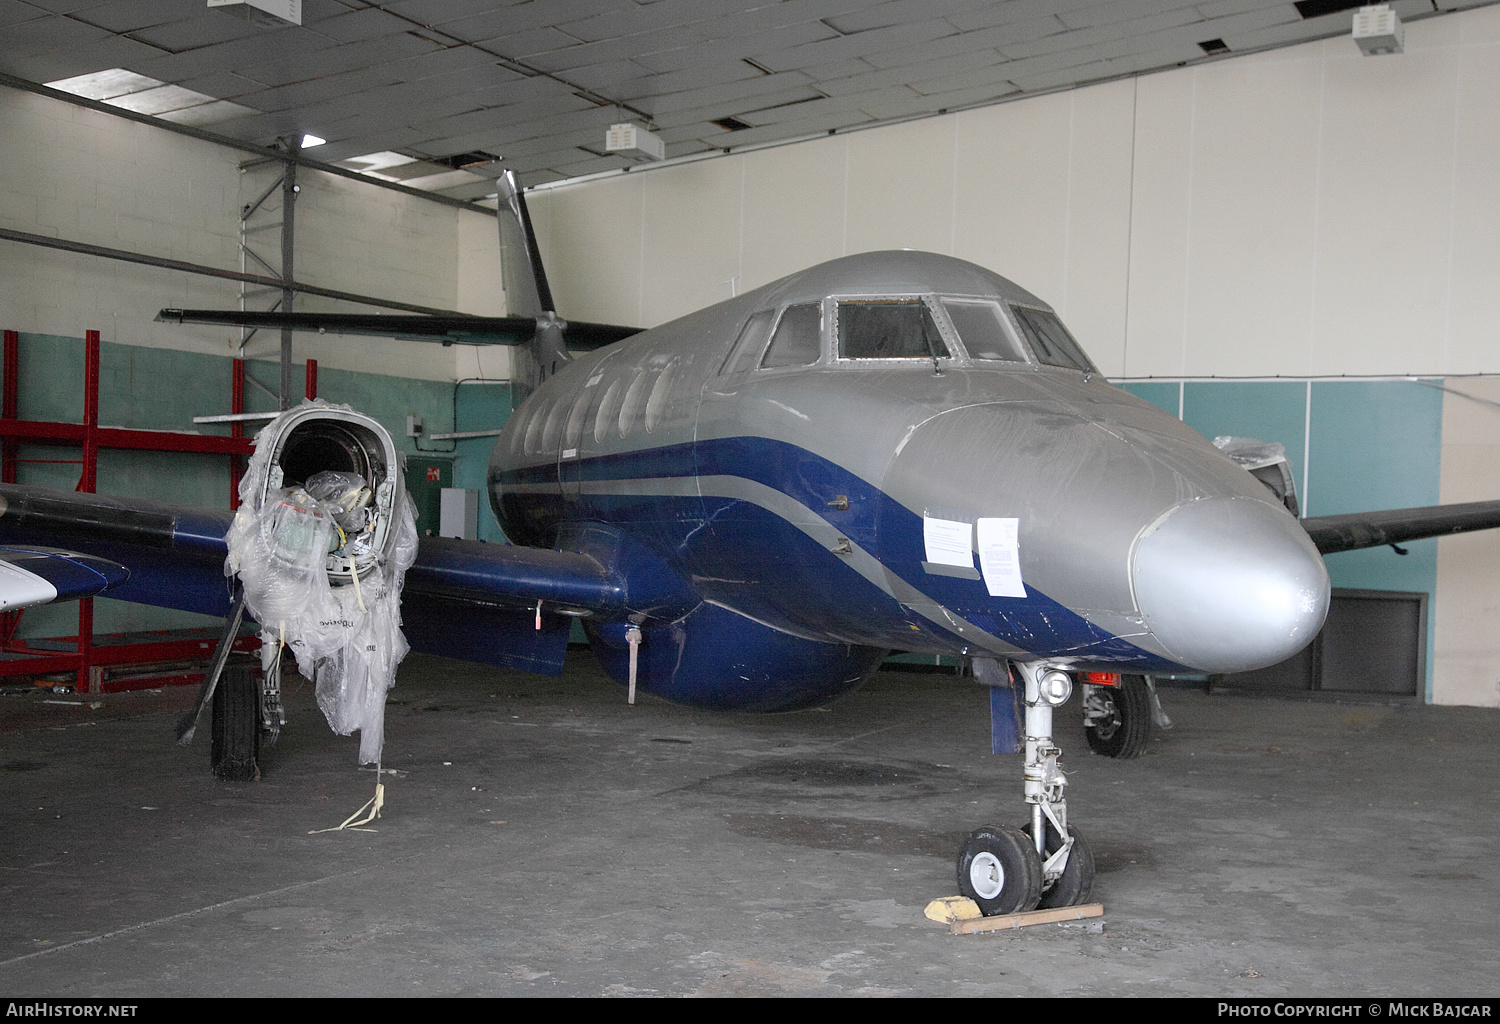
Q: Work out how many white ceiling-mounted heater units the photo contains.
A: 3